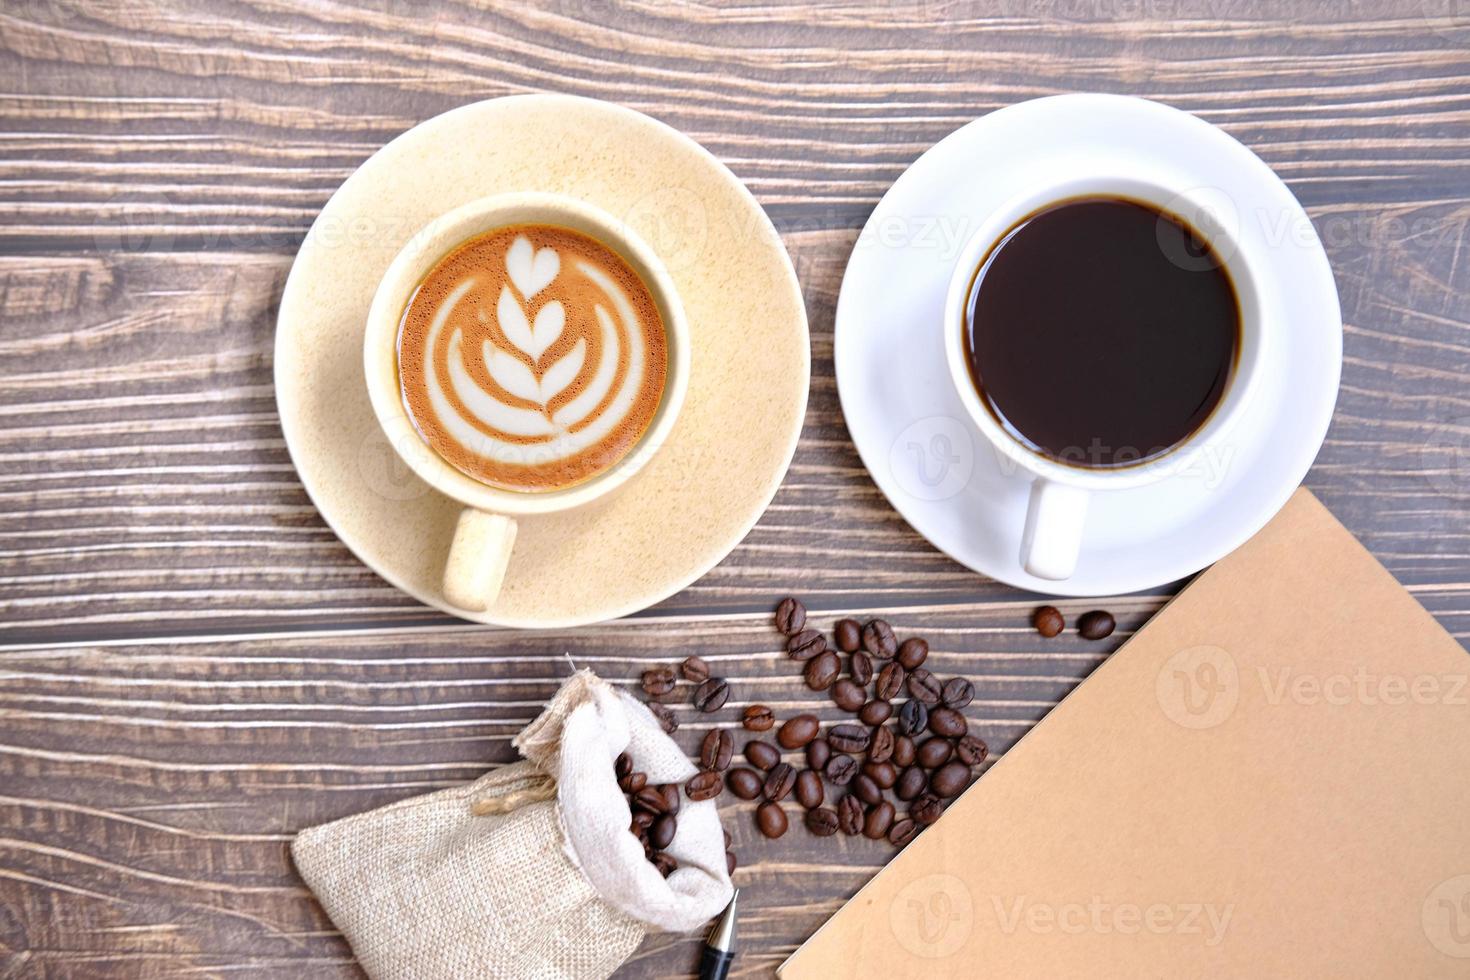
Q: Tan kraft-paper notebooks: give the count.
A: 1